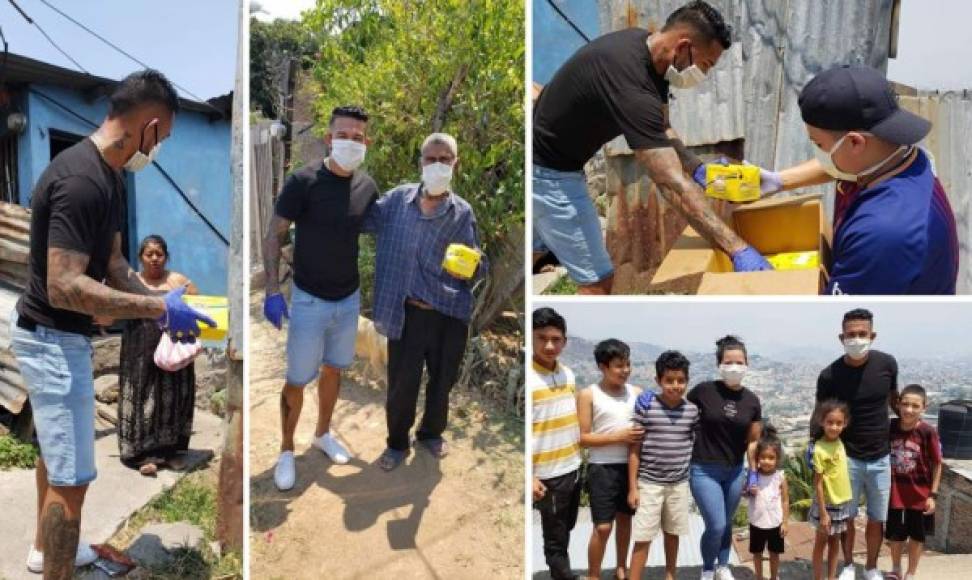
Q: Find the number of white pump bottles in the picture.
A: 0